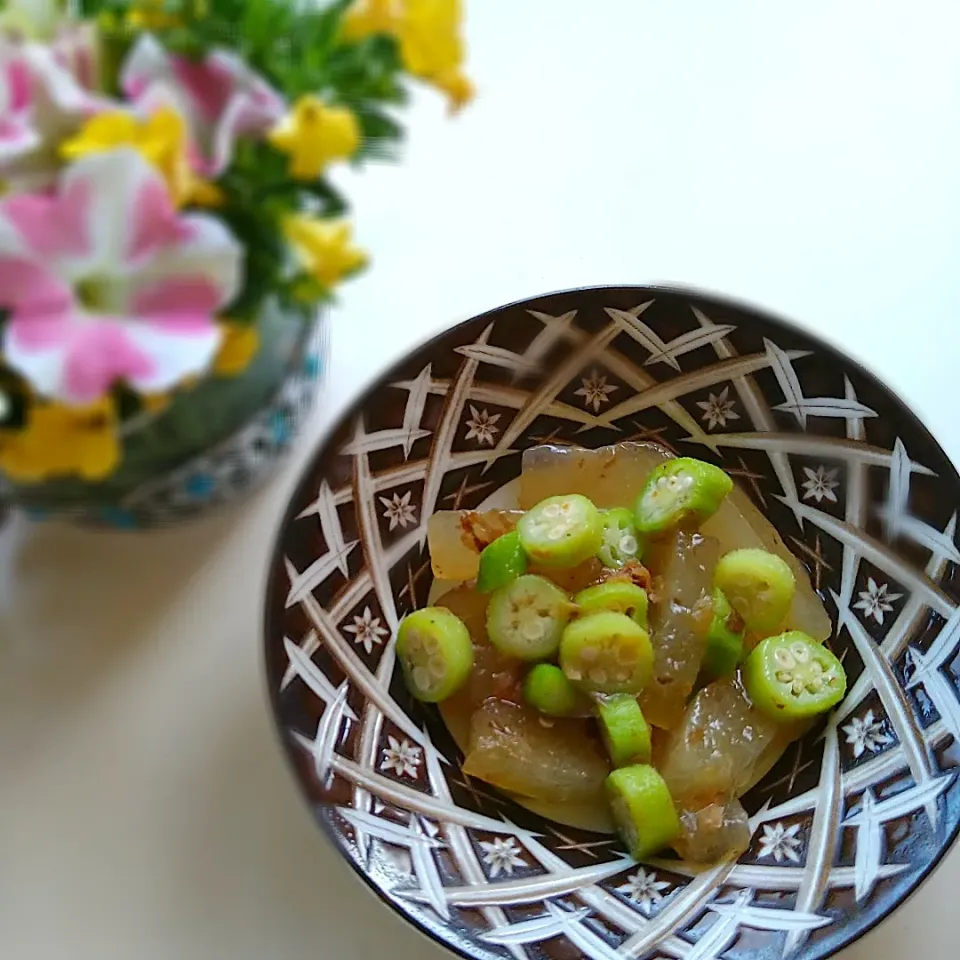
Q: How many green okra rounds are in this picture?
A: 14